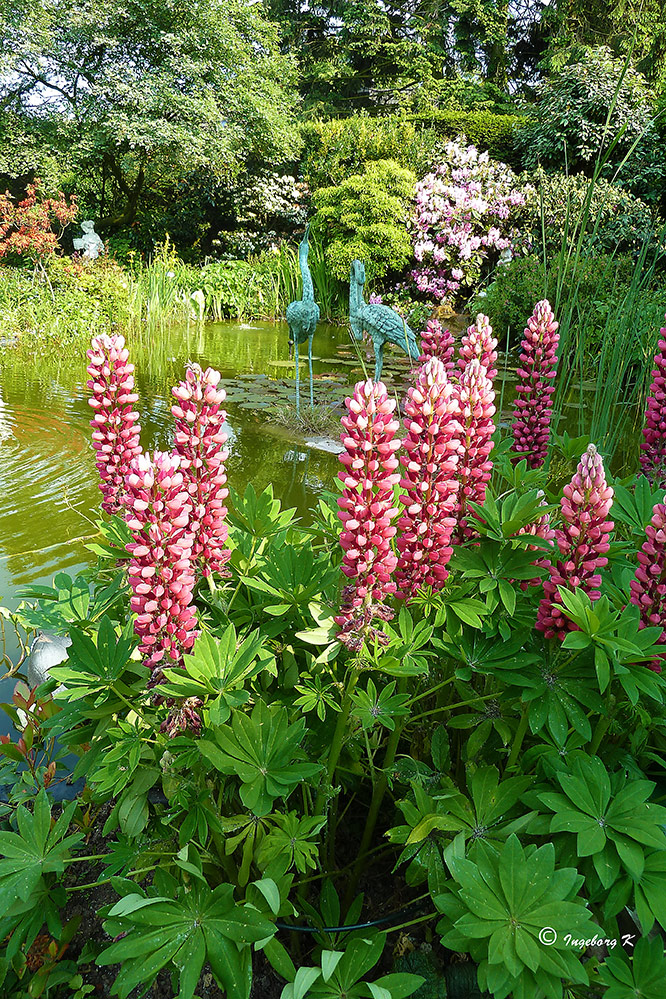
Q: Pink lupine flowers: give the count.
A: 13